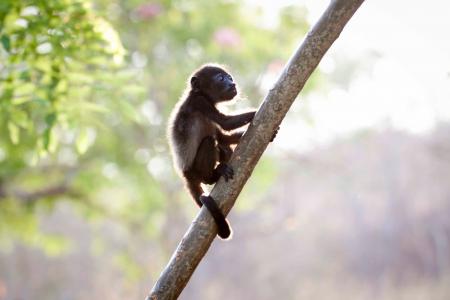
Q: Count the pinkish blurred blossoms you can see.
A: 3